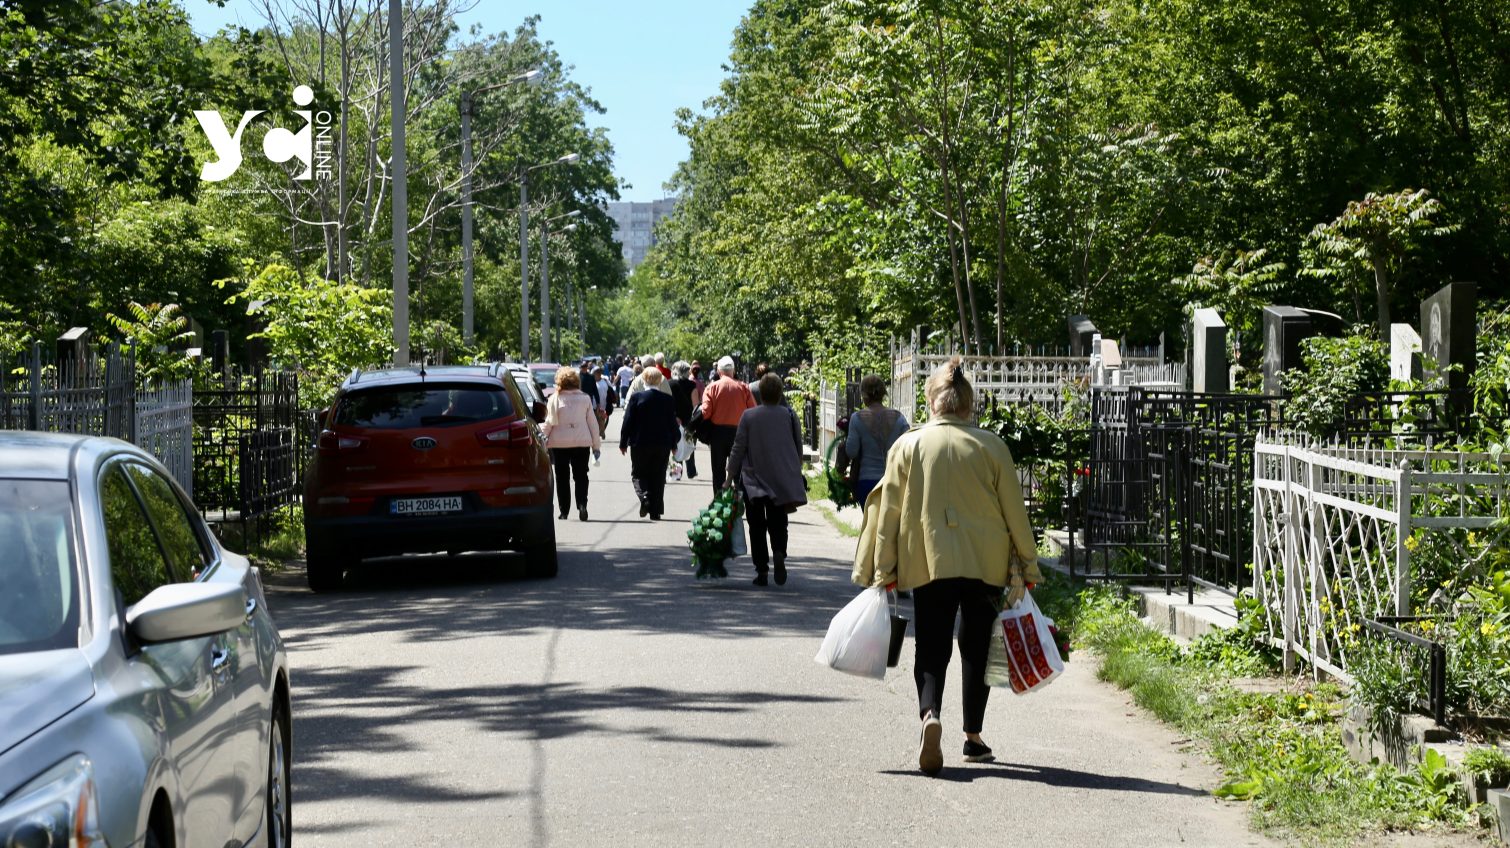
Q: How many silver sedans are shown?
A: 1